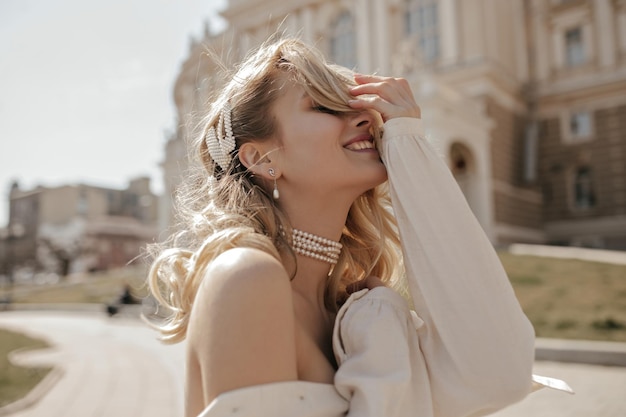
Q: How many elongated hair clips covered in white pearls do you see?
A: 2